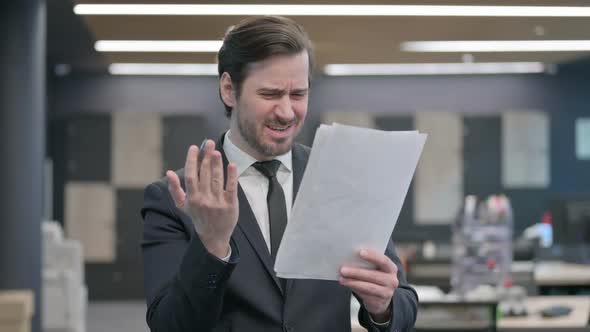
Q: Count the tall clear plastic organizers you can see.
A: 1